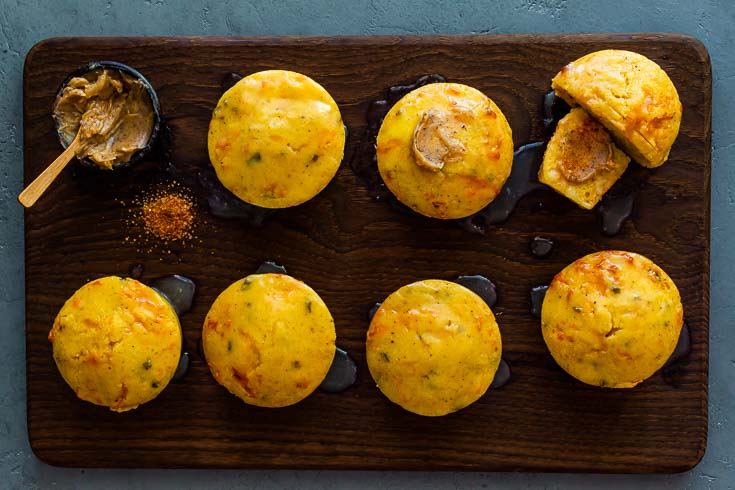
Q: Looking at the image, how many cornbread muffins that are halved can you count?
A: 1